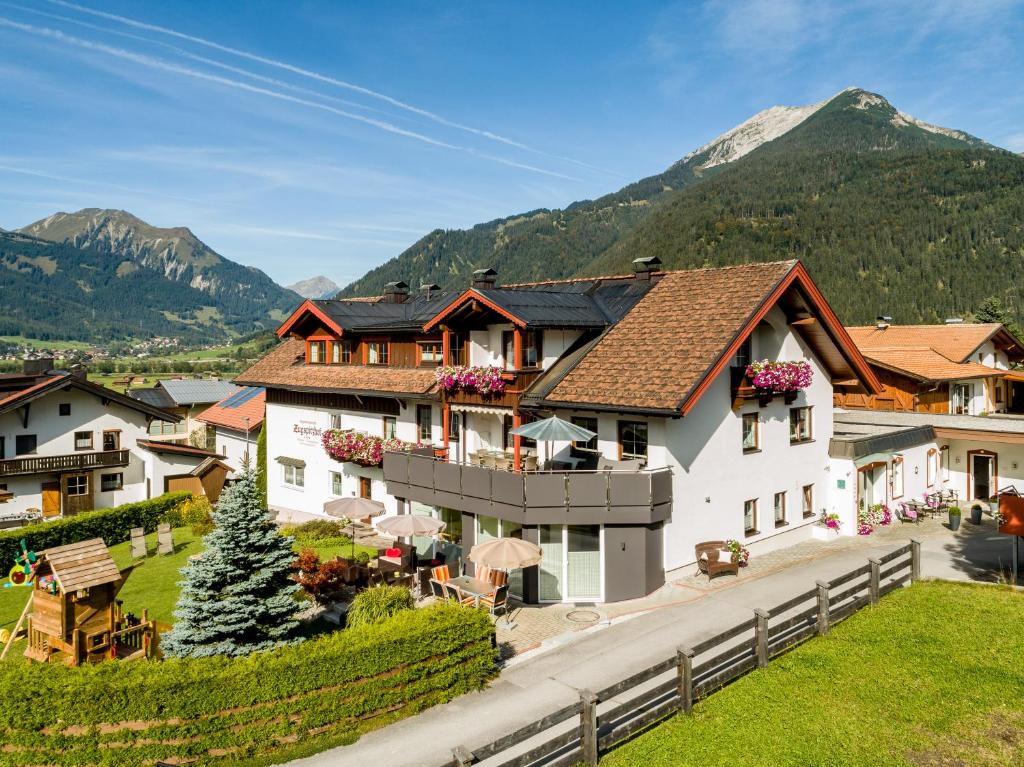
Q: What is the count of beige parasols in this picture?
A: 3